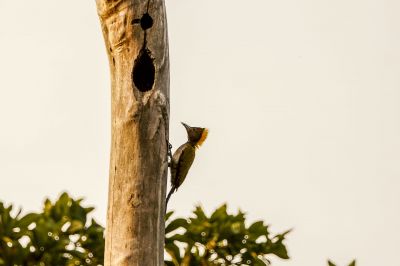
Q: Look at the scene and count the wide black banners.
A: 0